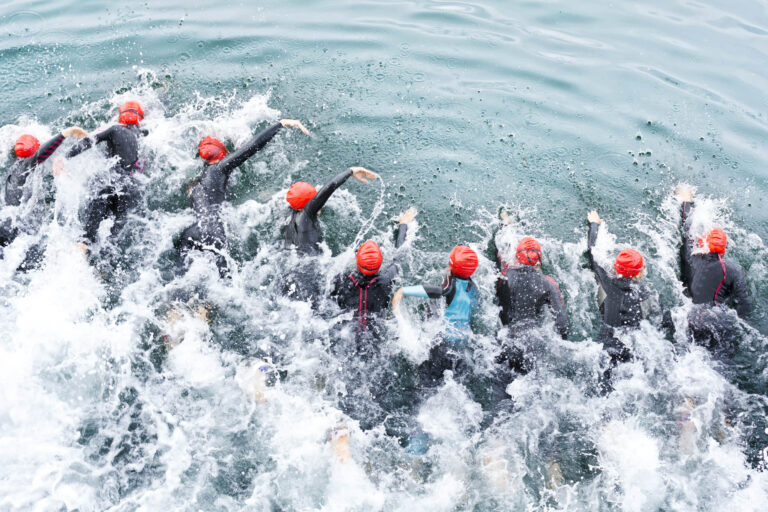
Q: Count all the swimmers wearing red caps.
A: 9